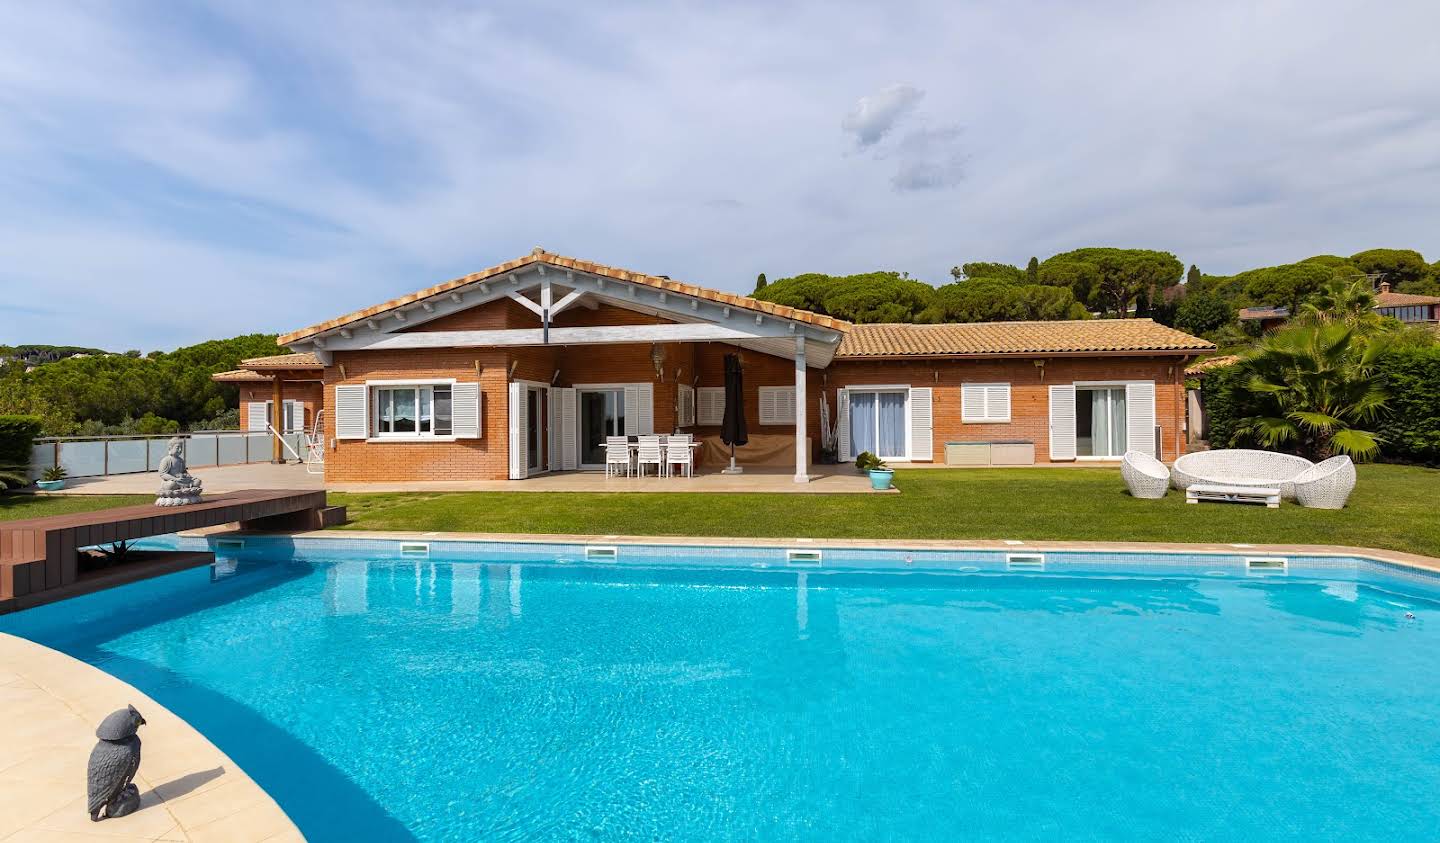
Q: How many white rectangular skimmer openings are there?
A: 6